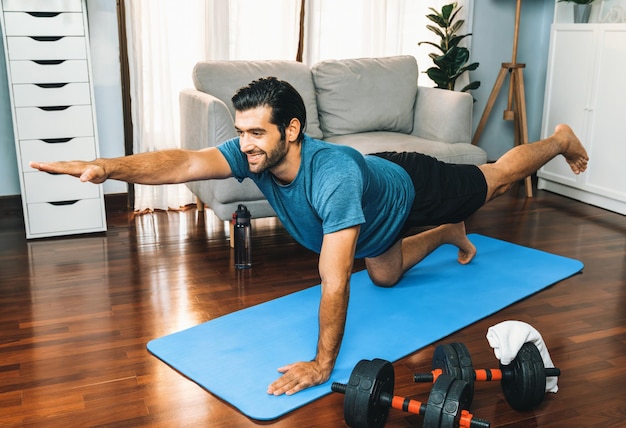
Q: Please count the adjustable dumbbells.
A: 2